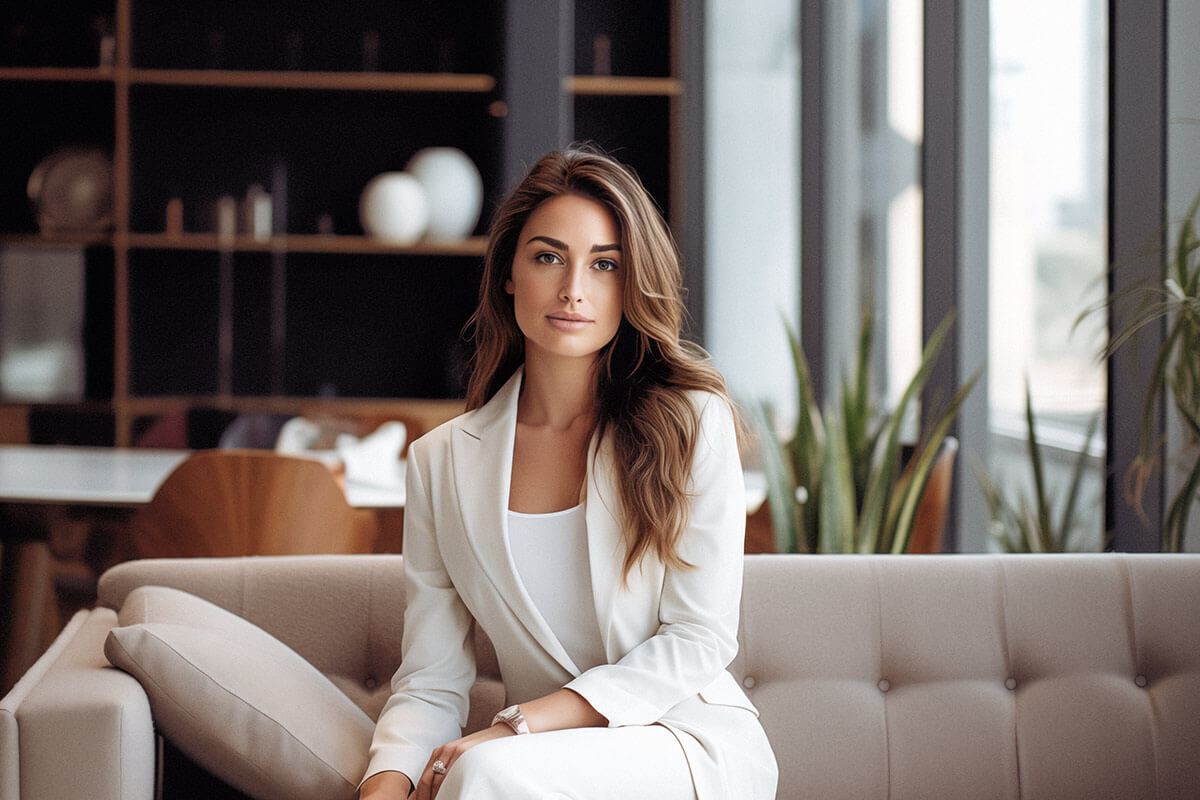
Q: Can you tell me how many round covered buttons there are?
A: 5